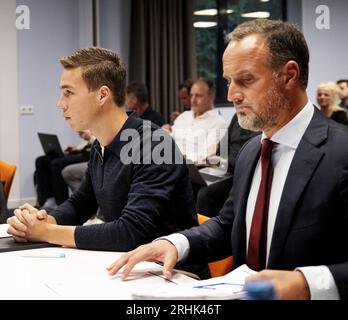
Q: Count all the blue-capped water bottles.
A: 1